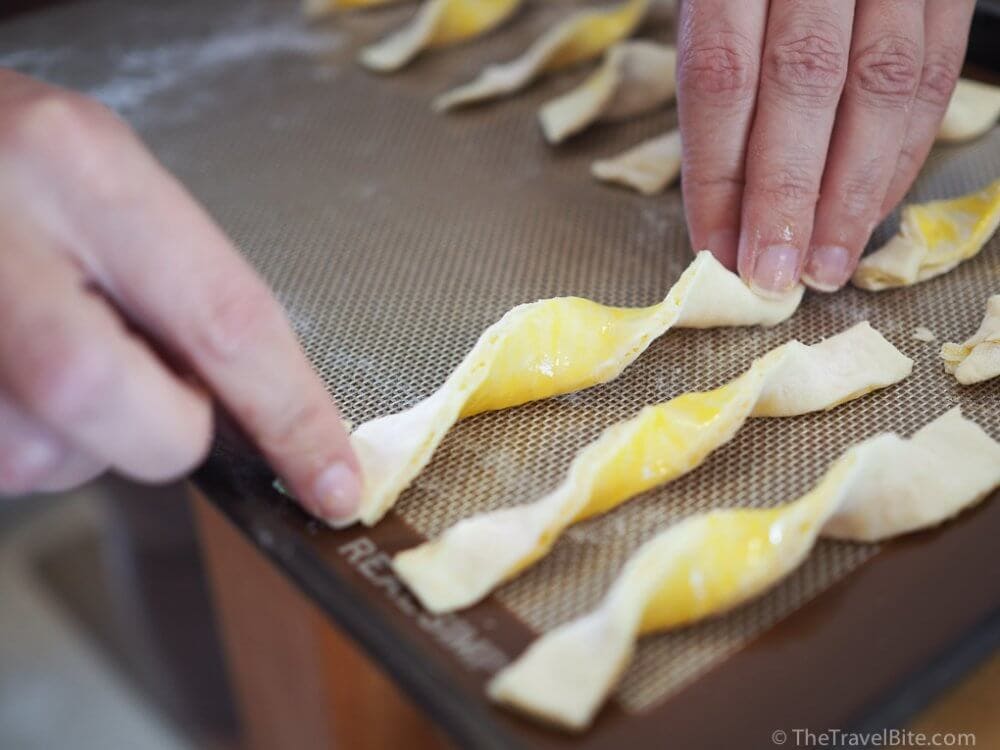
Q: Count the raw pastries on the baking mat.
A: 11